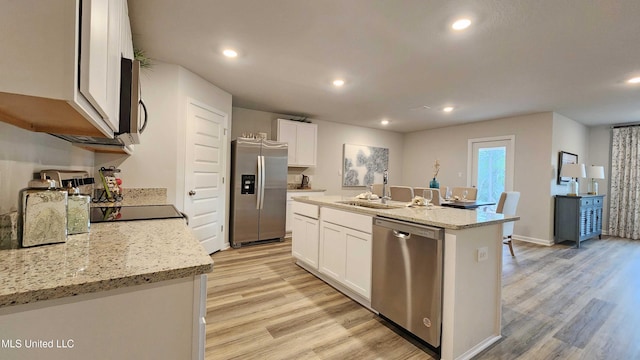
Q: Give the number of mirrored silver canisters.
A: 2